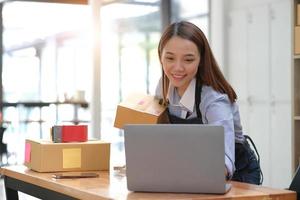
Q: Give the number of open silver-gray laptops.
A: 1